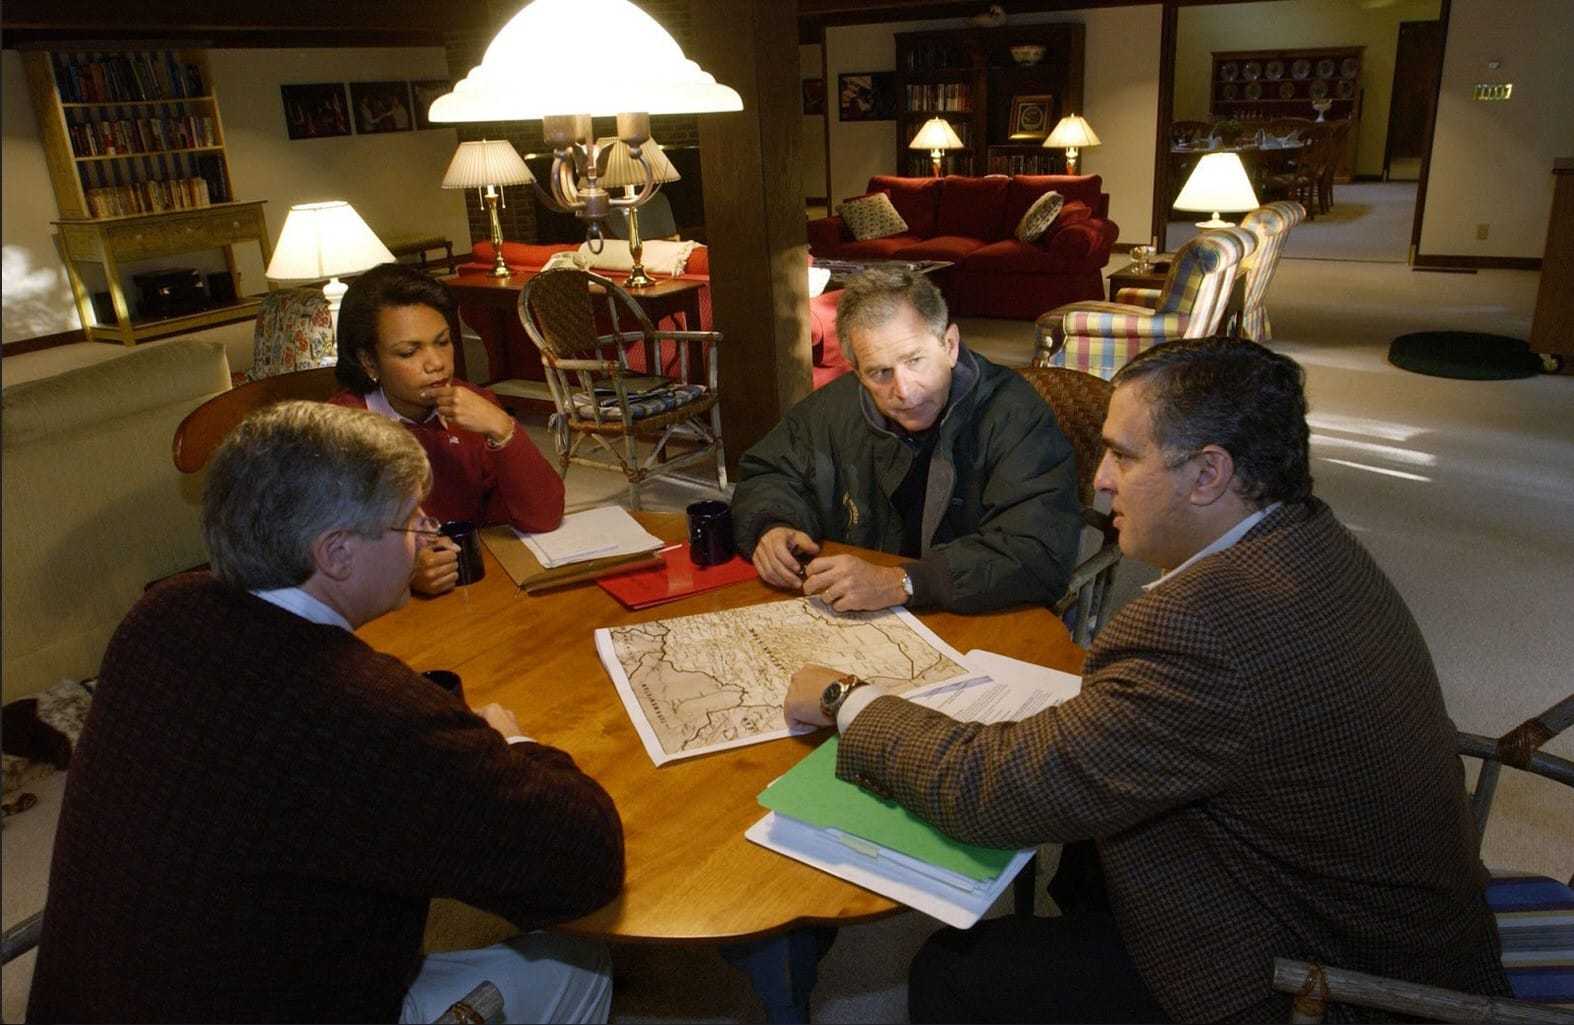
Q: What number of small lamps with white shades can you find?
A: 6